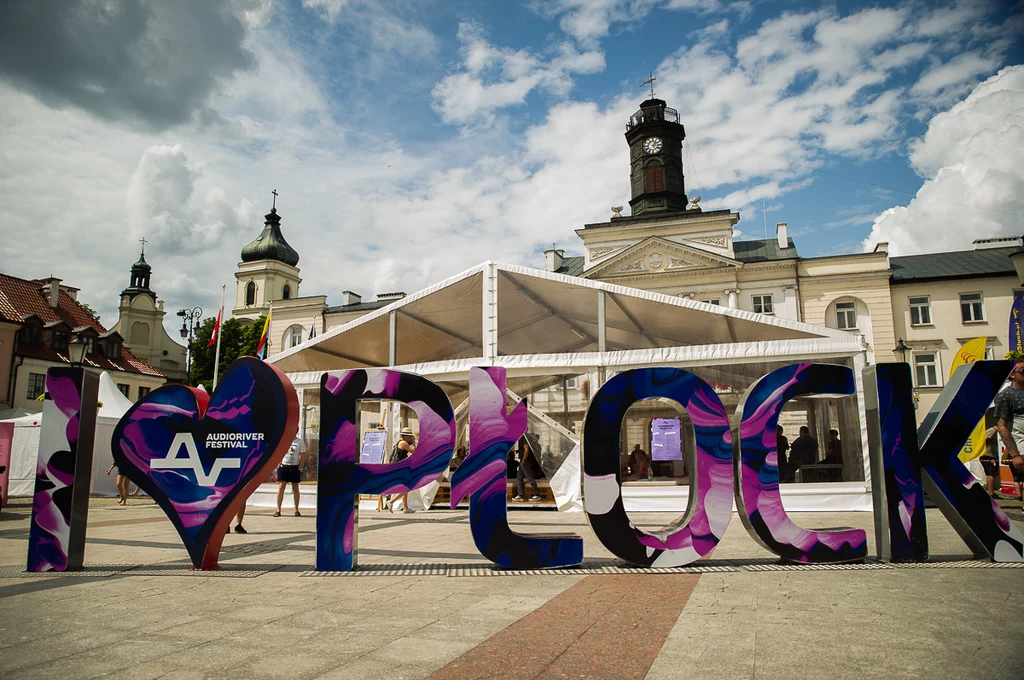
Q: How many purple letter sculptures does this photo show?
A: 6